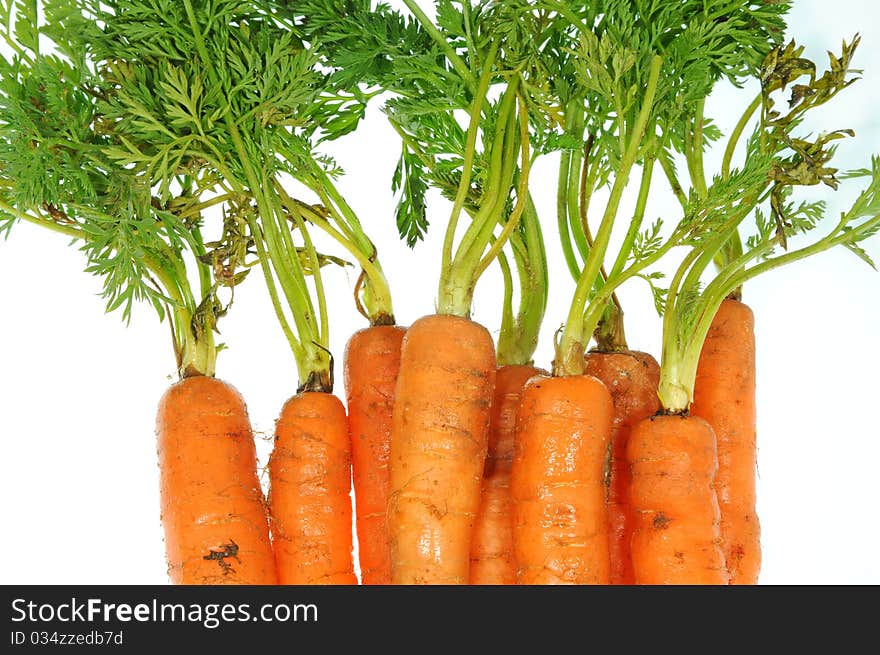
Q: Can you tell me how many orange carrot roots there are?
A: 9